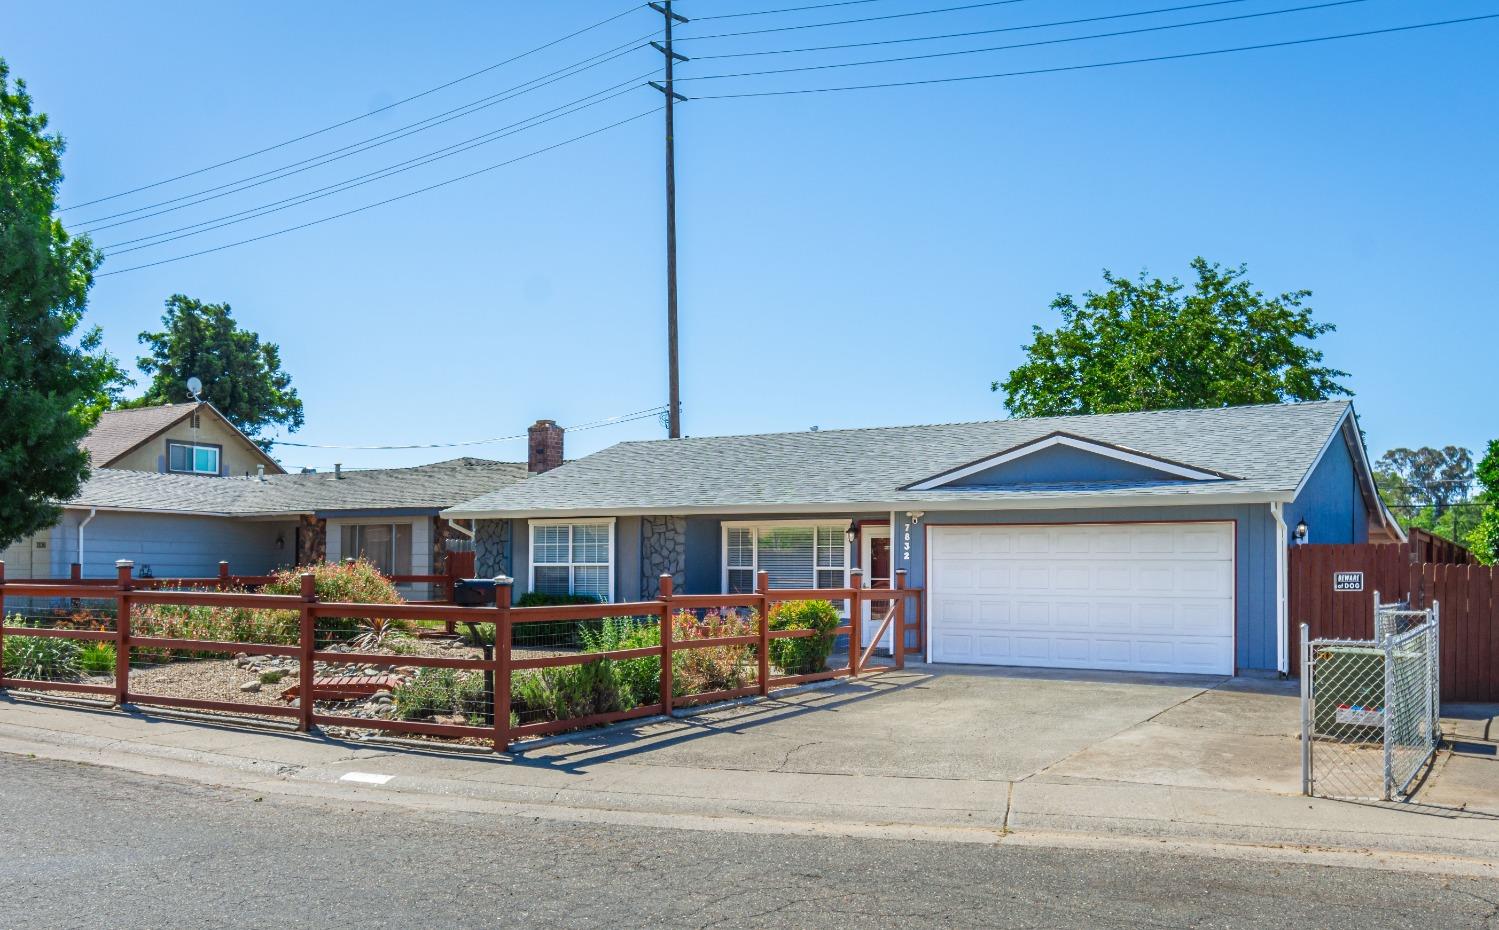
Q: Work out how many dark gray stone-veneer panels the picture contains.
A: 2